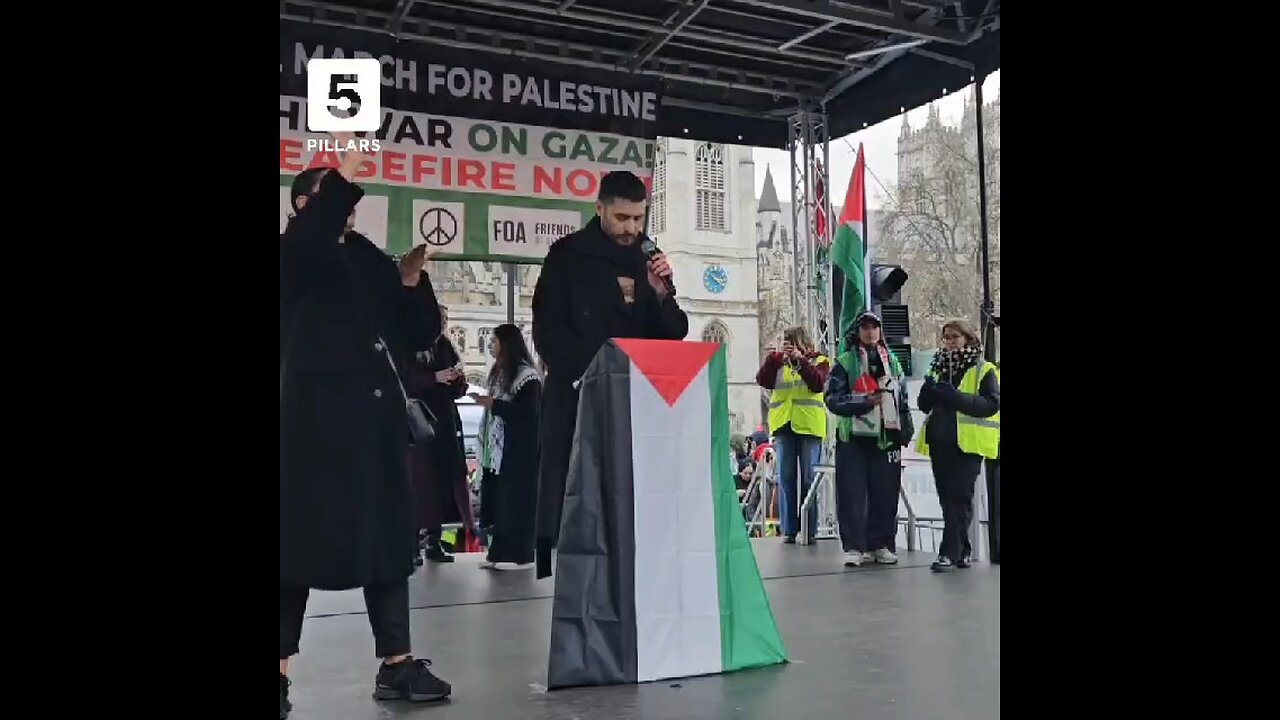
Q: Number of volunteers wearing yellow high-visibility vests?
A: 2